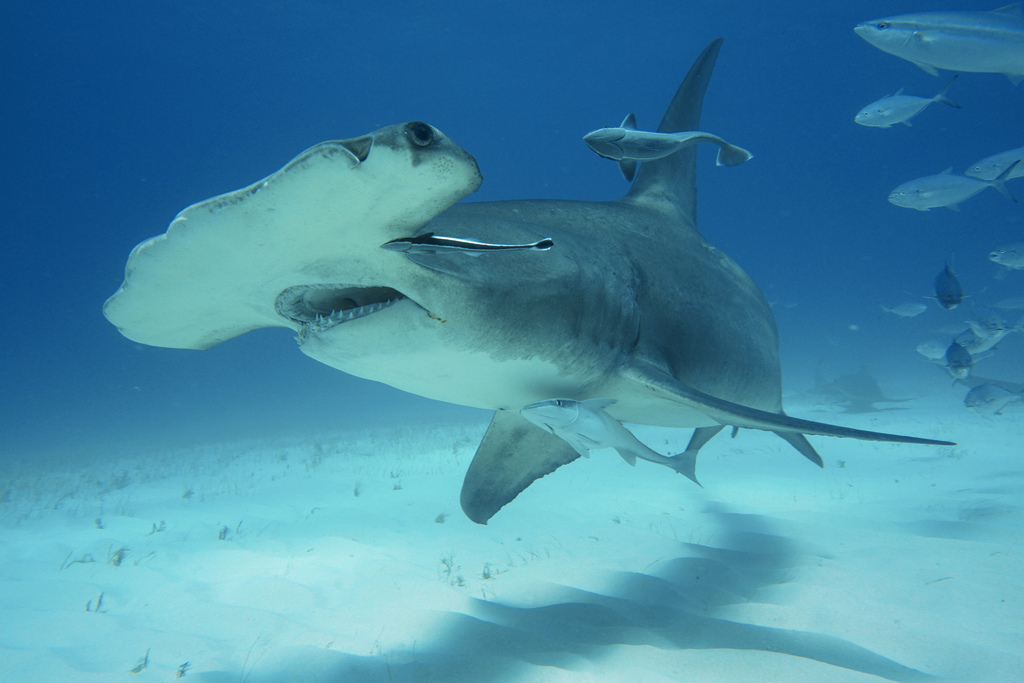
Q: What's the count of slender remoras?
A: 3